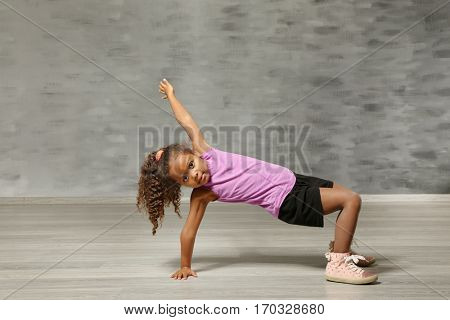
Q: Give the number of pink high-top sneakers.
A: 2